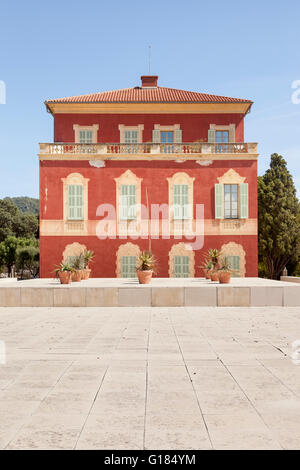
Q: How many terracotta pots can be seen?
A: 7